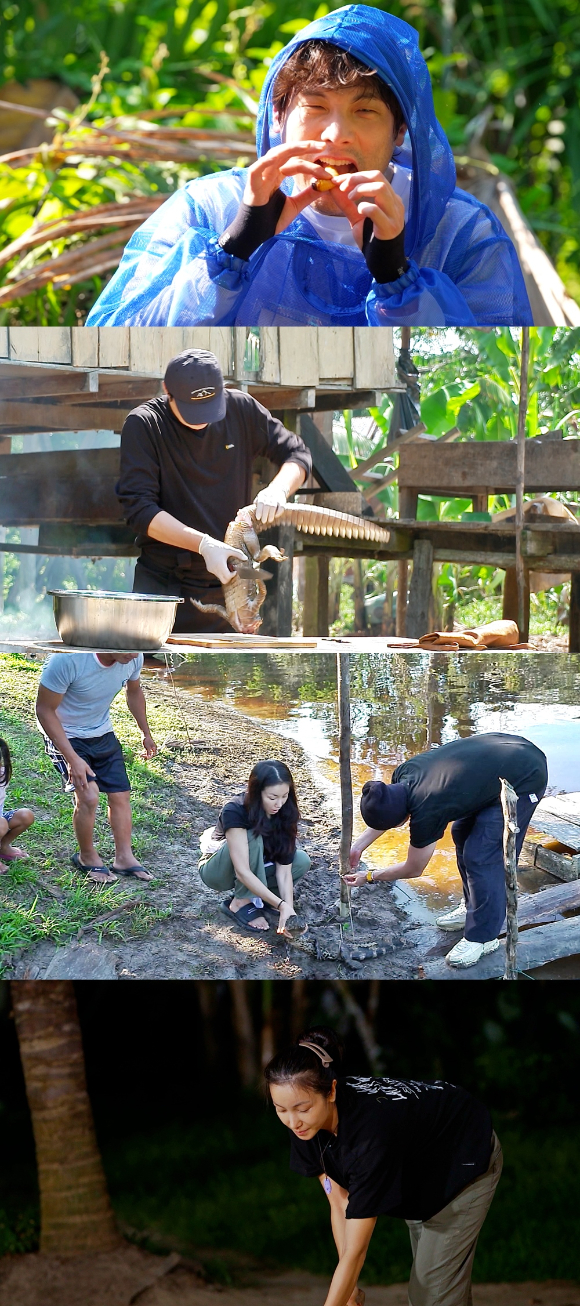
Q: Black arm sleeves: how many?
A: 2